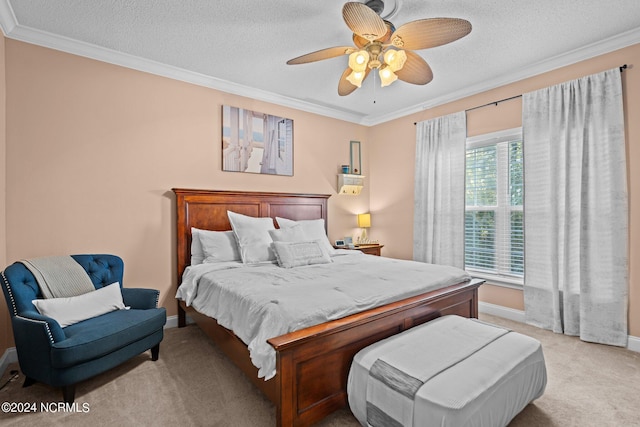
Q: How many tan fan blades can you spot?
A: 5